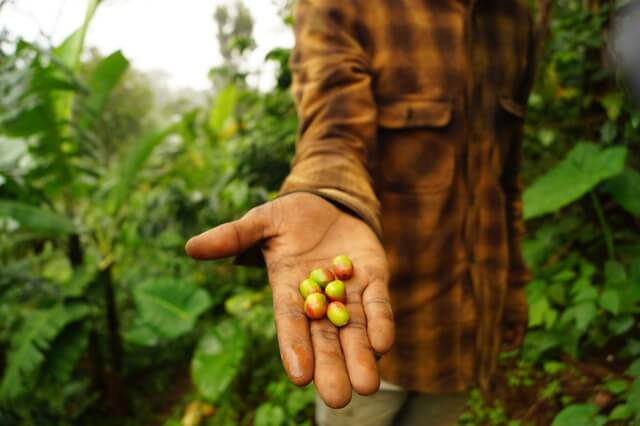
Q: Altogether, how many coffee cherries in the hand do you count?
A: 6